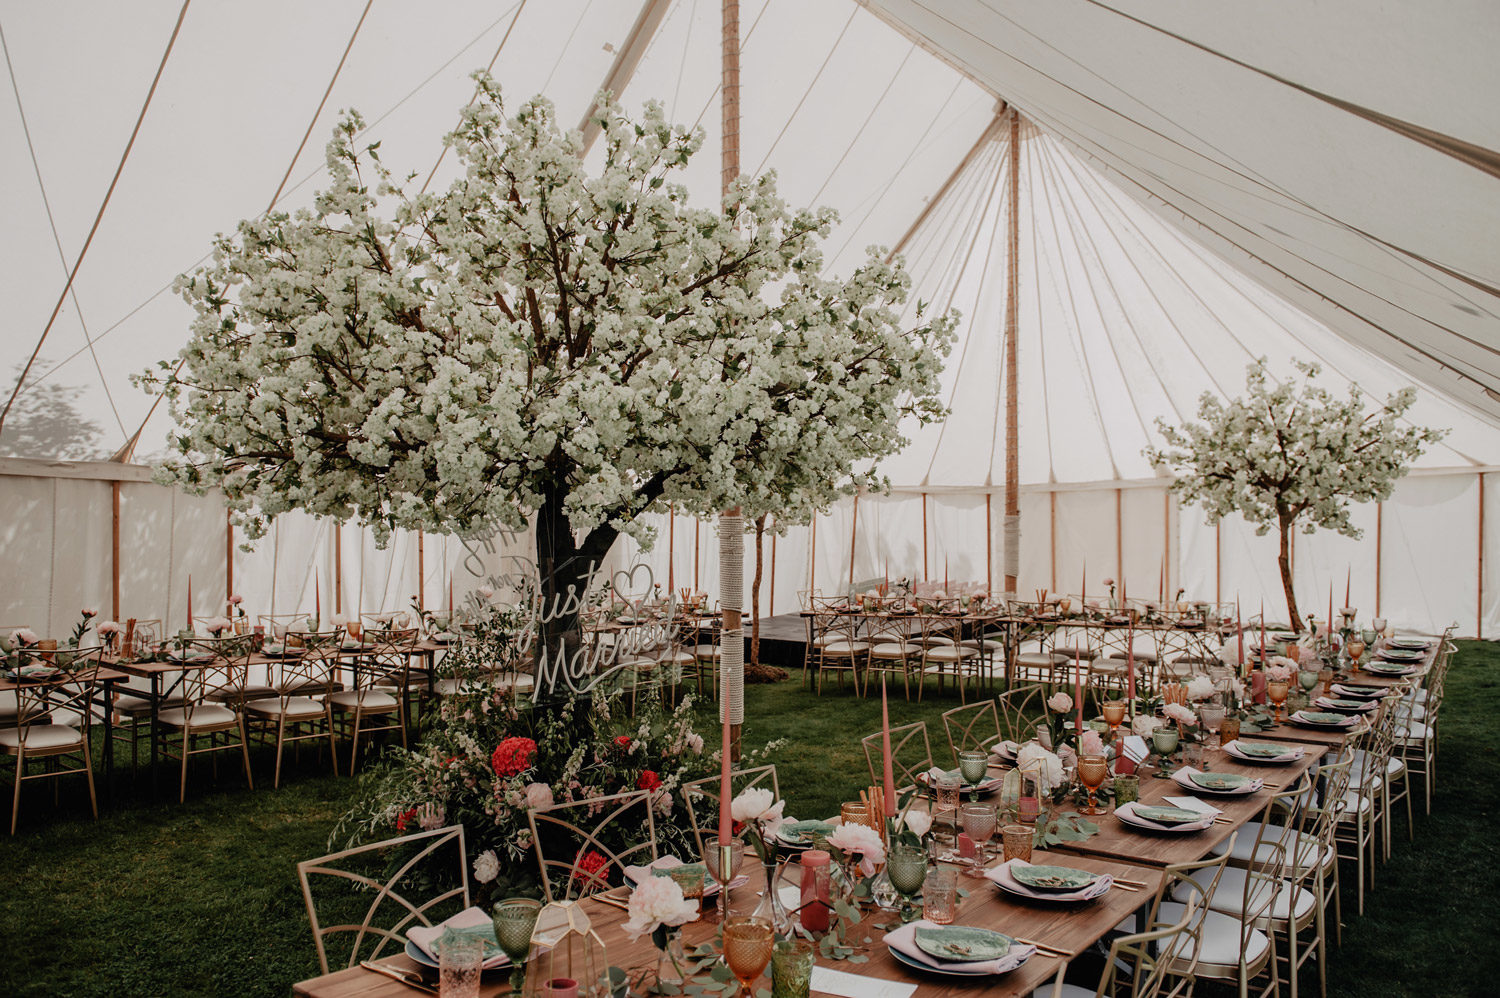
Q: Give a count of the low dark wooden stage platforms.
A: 1